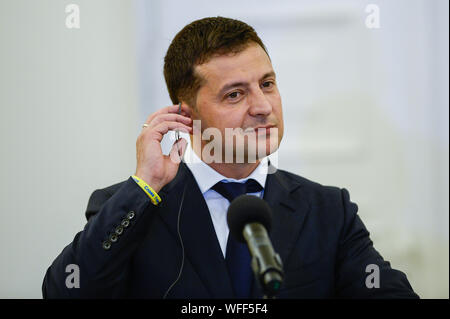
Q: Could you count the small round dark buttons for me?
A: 5